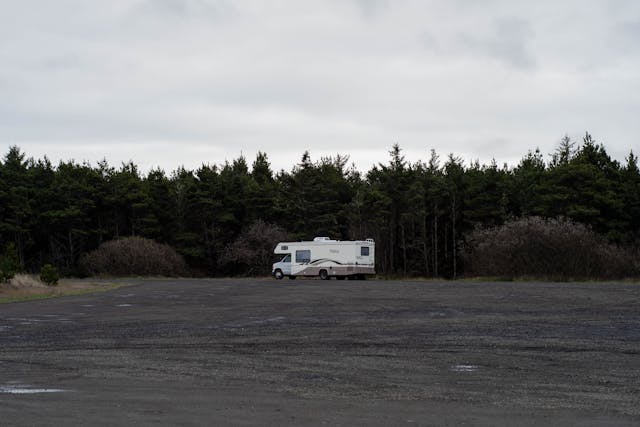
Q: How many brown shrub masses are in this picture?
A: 3